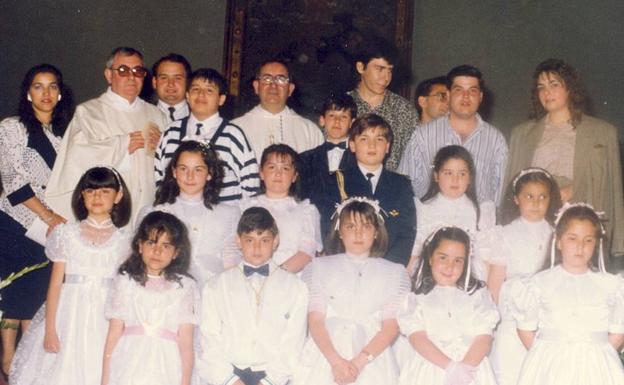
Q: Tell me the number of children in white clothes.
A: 10